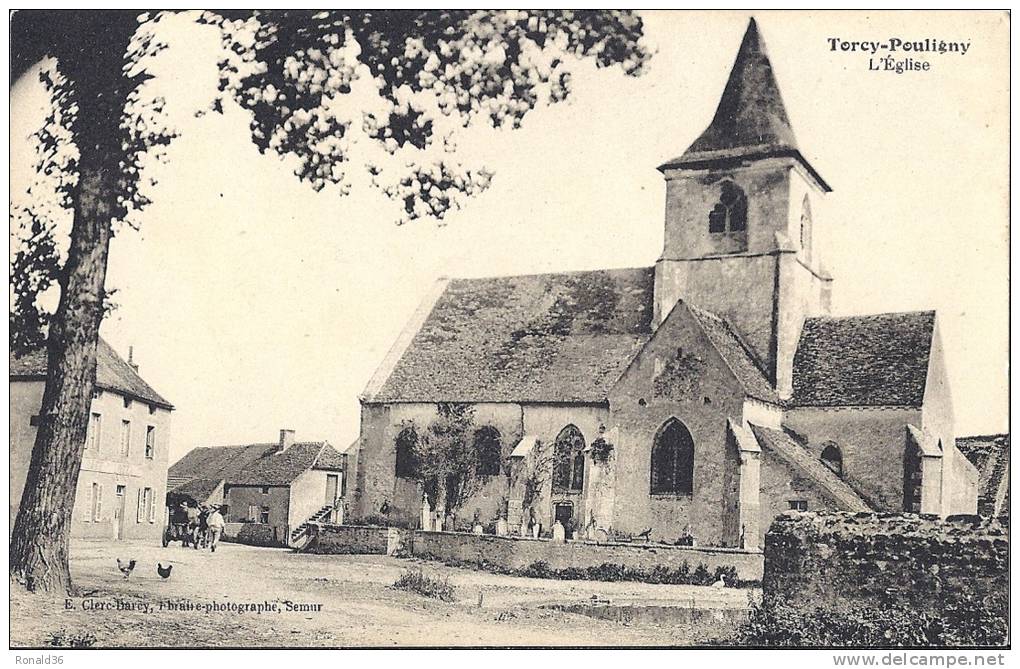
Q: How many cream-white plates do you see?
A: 0